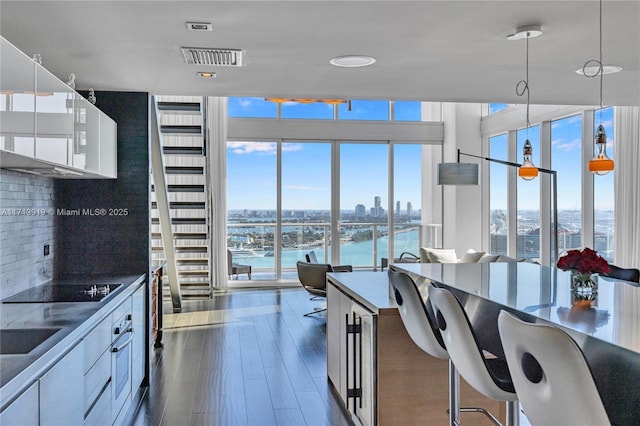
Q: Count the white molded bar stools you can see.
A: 3